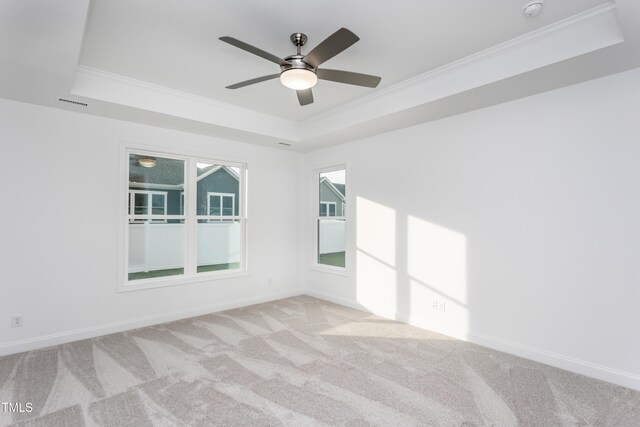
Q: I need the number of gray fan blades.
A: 5